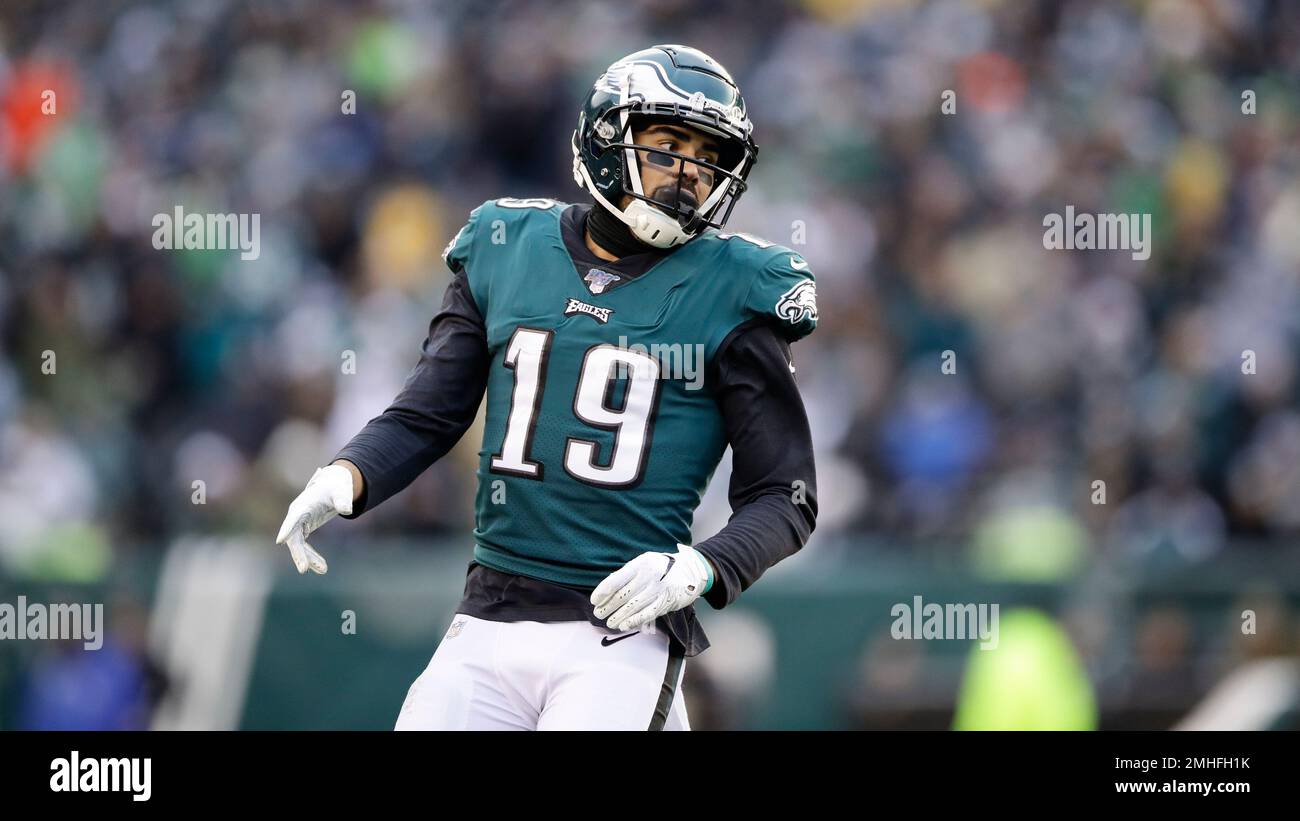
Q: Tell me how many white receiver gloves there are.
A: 2